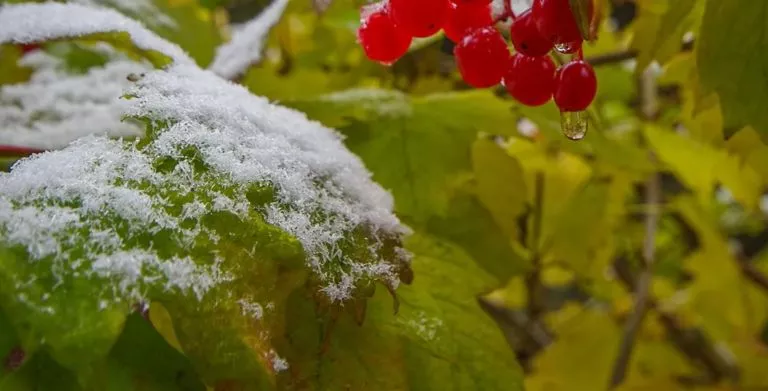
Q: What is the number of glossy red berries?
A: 8